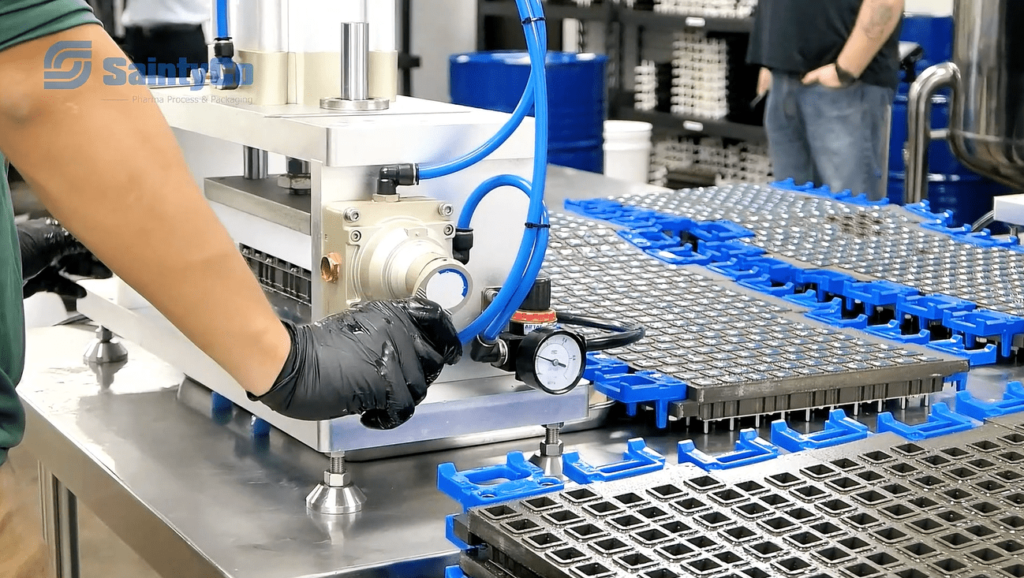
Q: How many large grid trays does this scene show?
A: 3